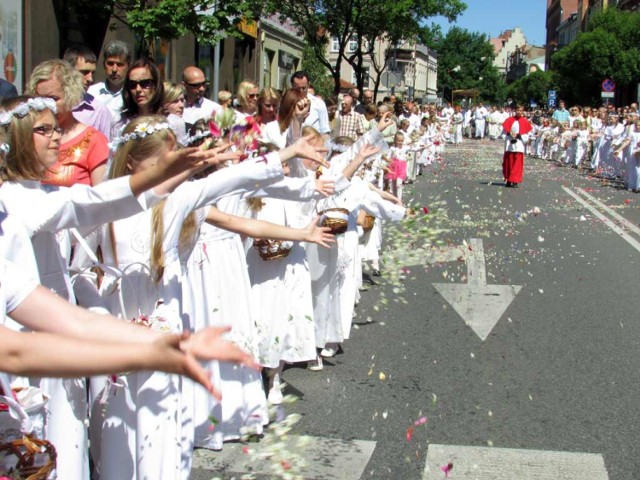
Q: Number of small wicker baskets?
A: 4